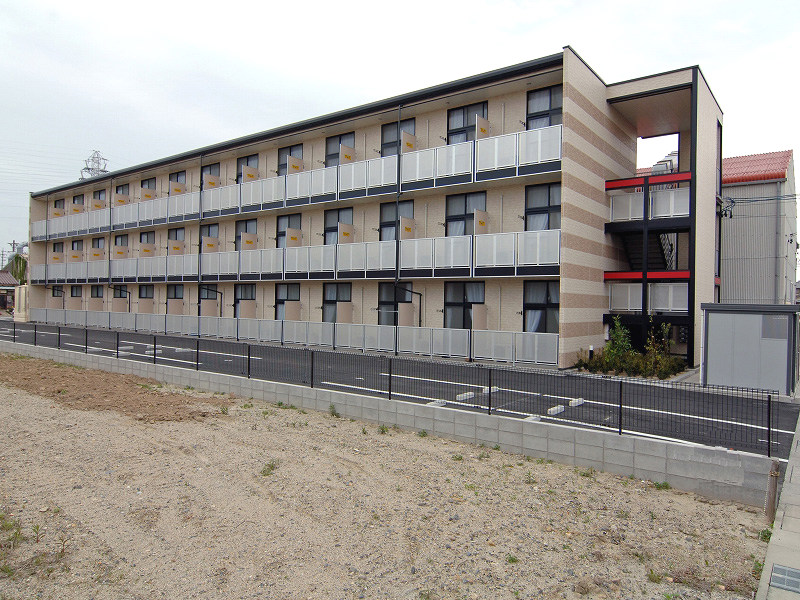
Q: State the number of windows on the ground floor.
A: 13